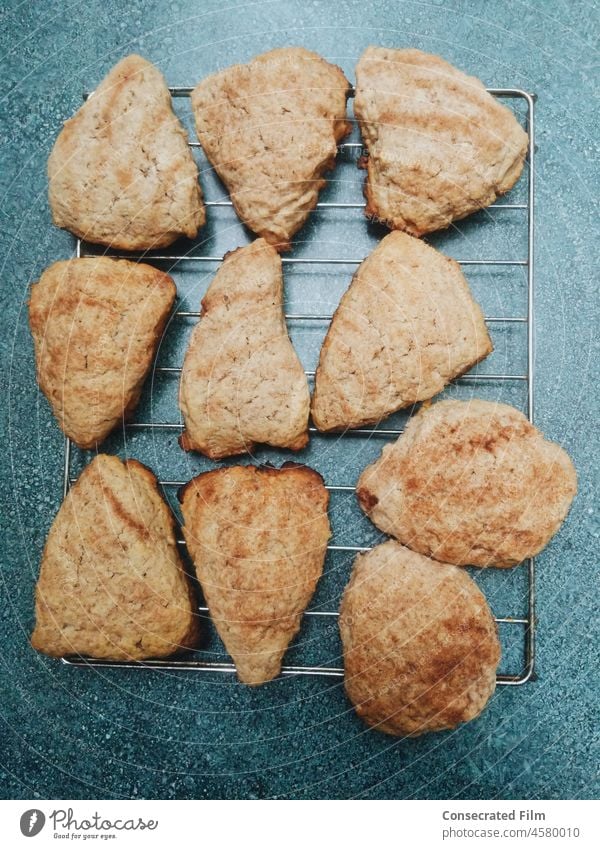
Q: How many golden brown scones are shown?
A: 10